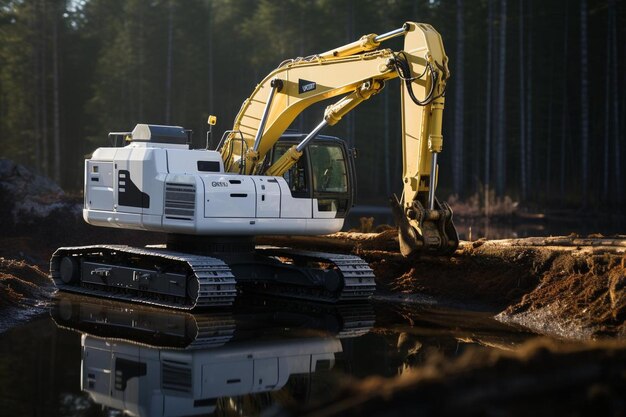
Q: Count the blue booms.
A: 0